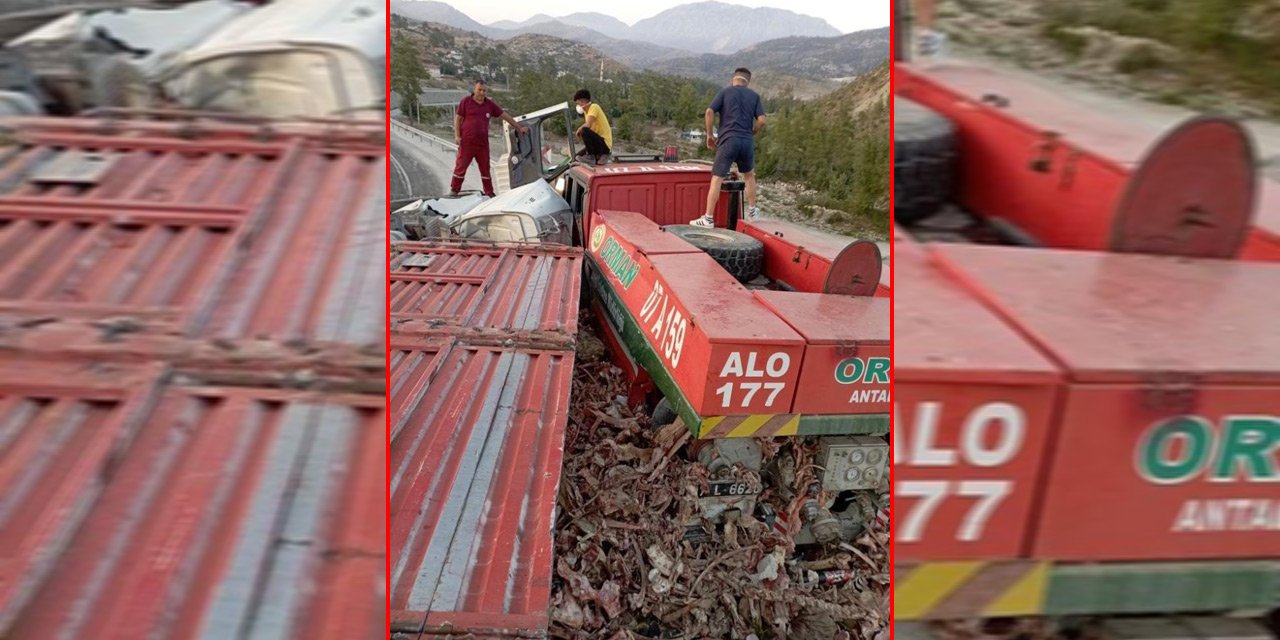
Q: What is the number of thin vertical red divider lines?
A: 2